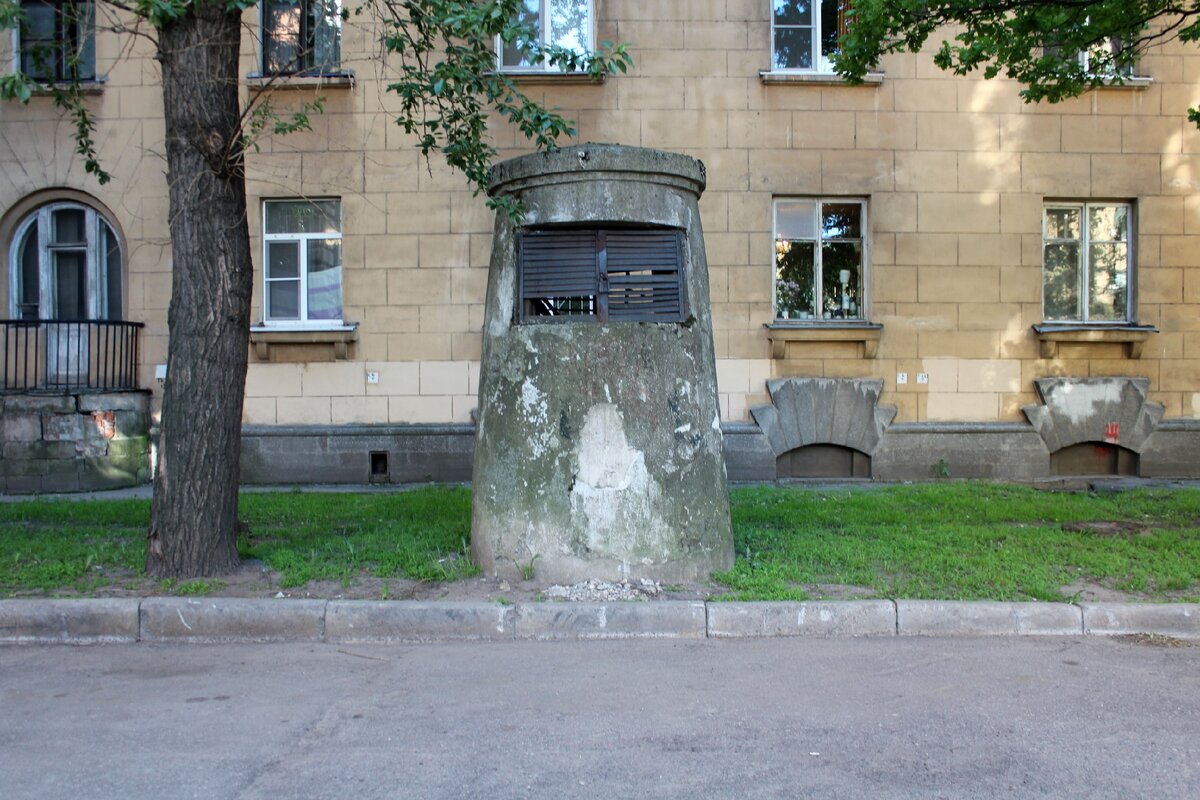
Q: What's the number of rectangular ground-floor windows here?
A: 3